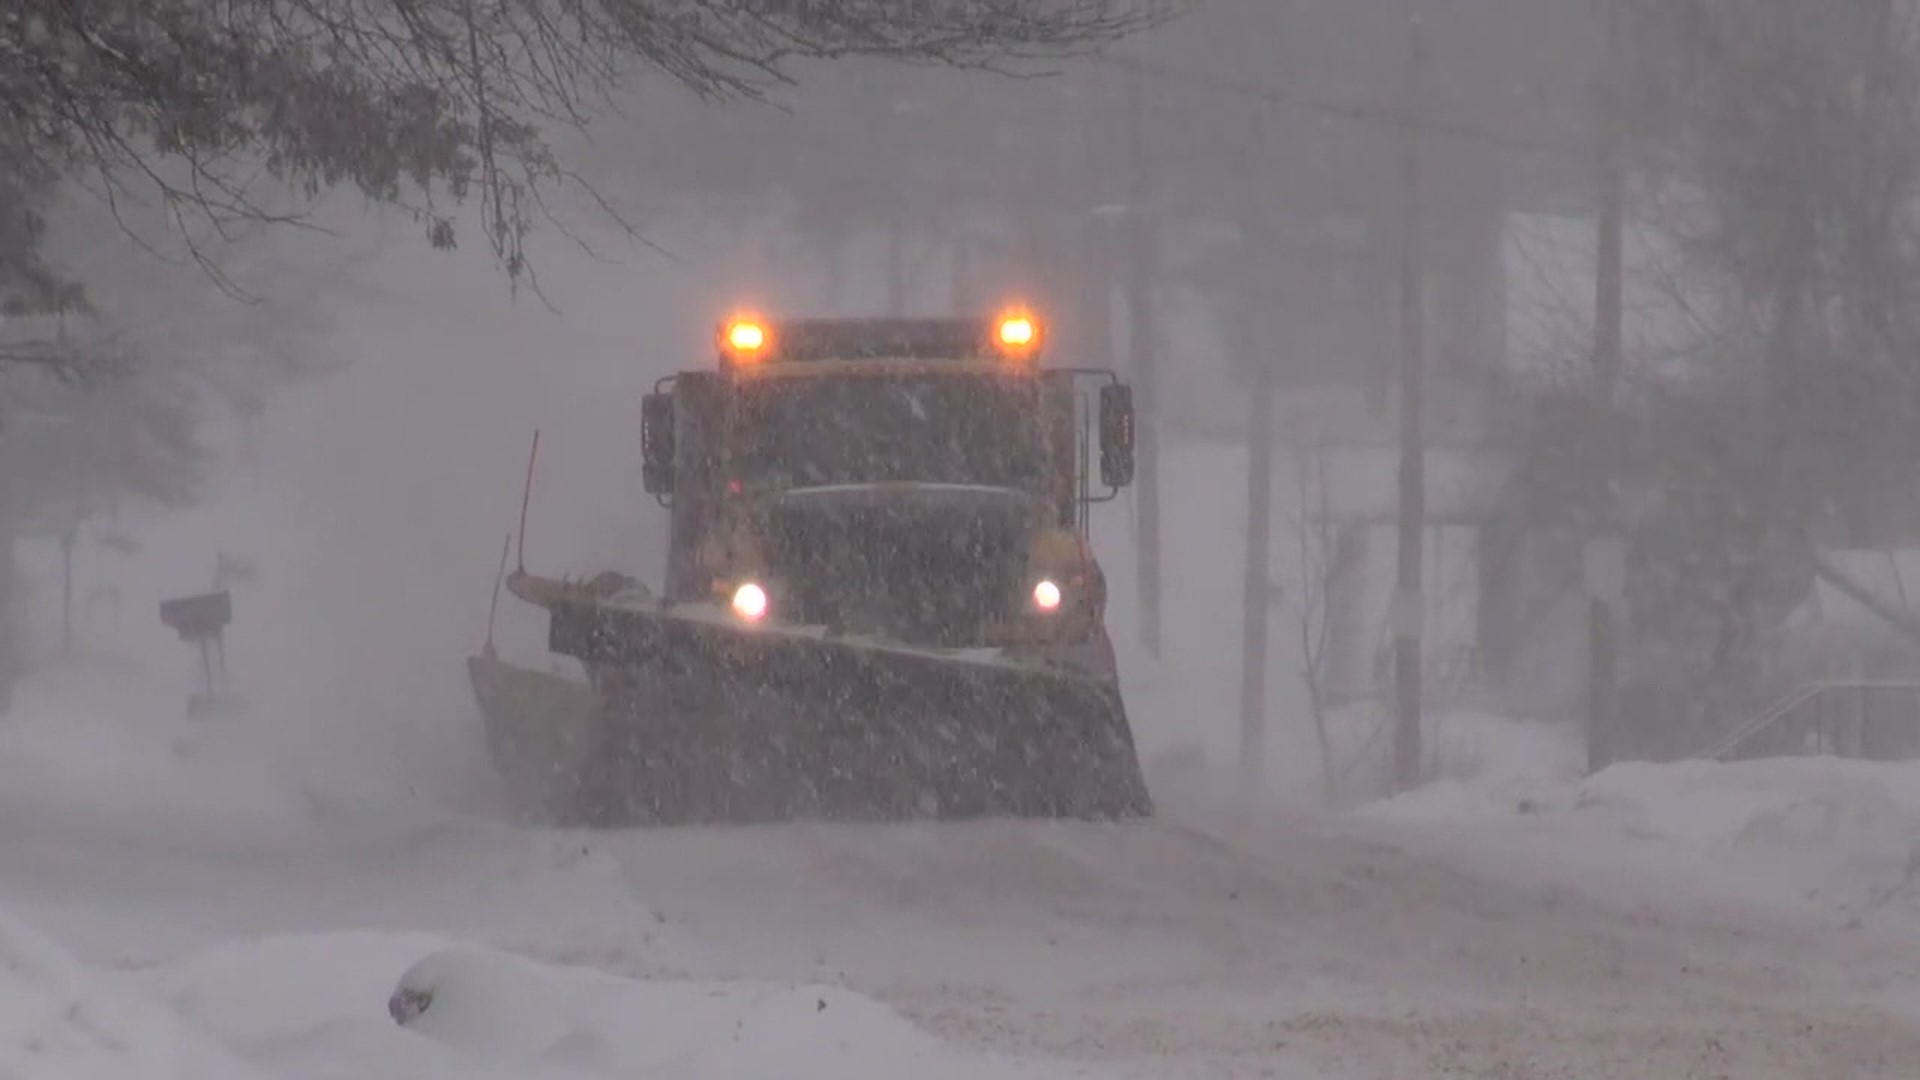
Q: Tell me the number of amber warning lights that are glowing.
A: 2